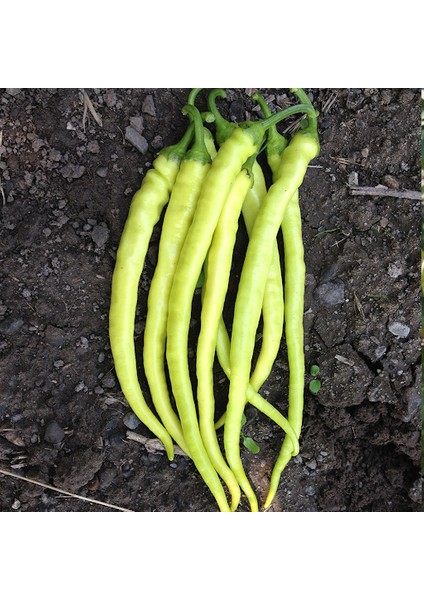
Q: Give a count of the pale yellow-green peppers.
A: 8